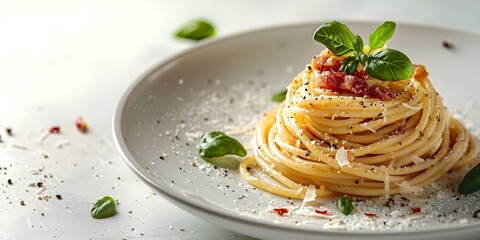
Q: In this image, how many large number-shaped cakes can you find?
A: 0